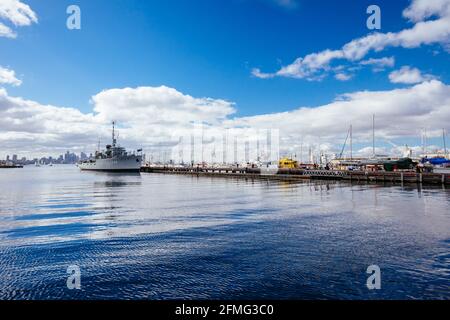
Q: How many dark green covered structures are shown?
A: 1